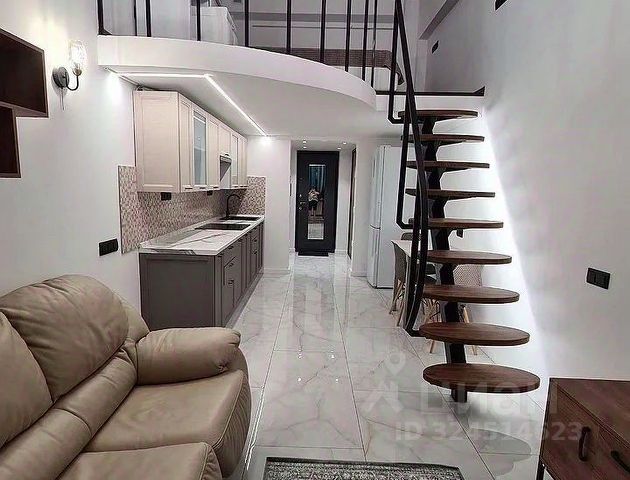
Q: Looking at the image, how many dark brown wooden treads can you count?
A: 9